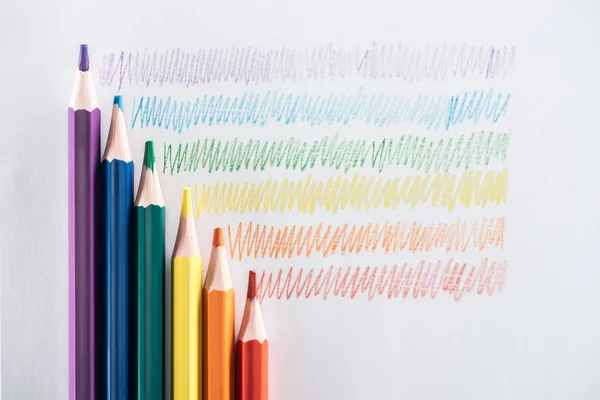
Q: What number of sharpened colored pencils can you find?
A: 6